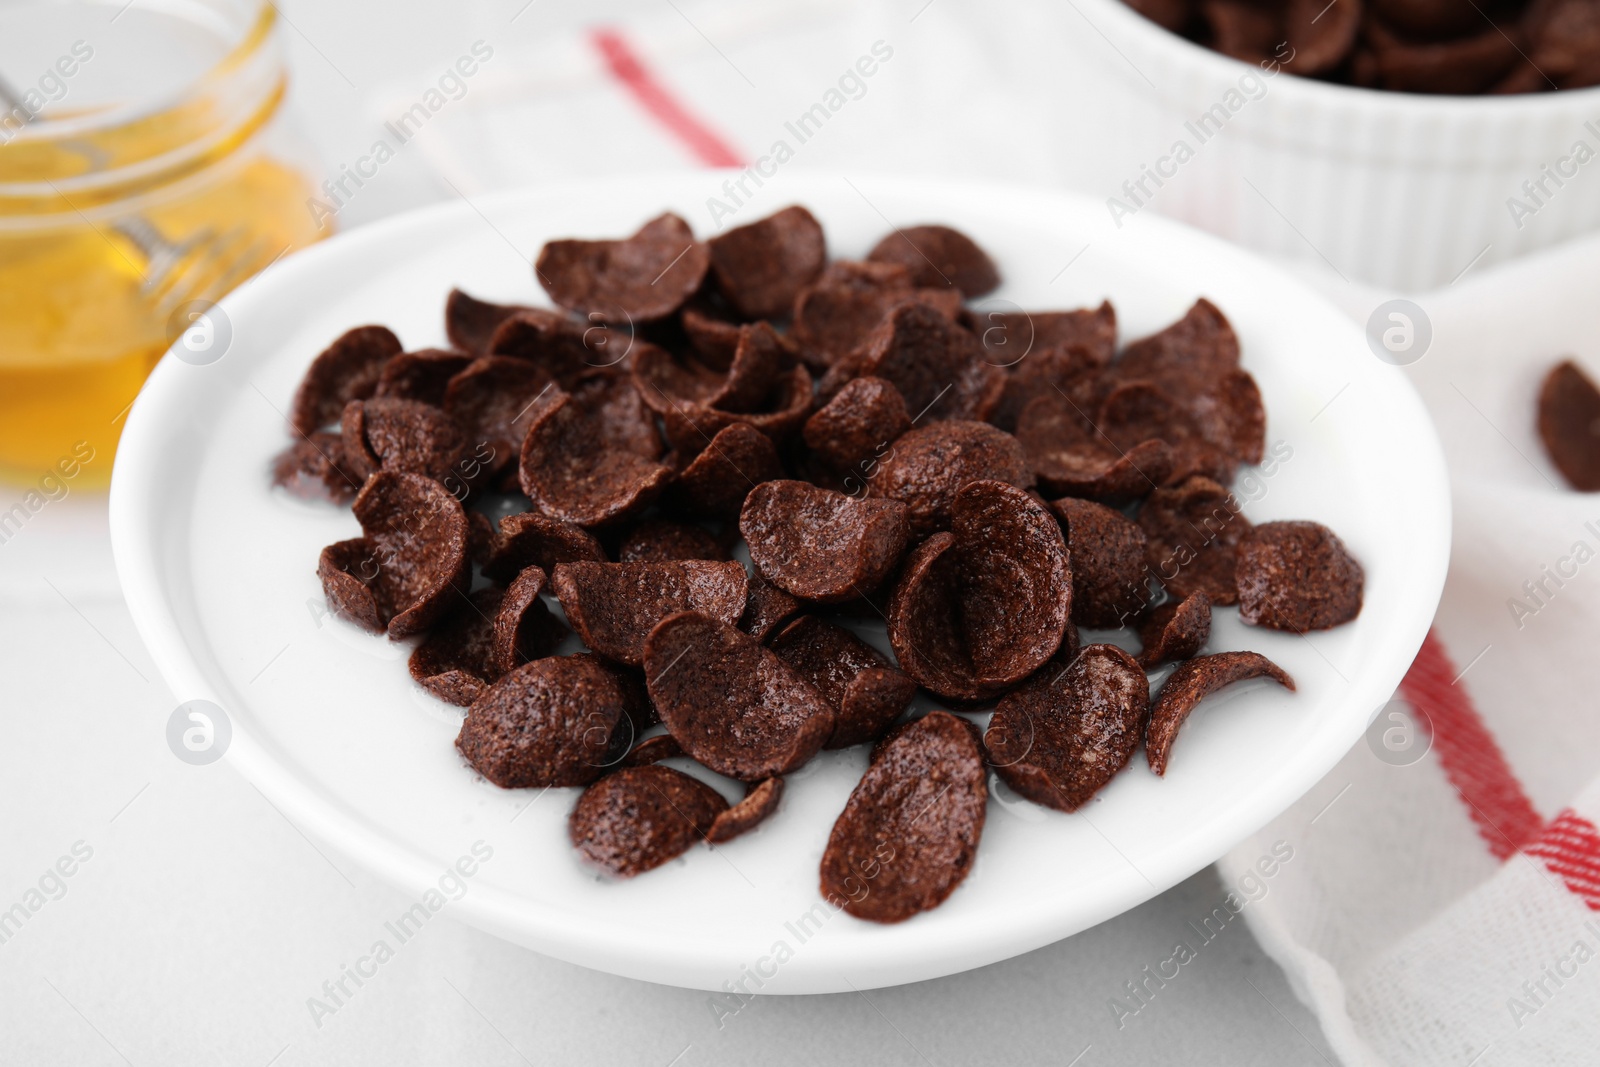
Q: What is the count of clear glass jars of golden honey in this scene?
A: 1